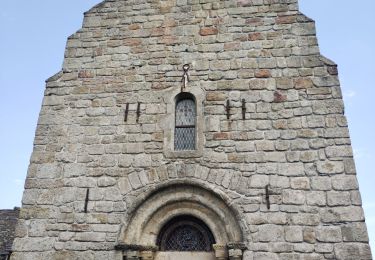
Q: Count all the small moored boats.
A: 0